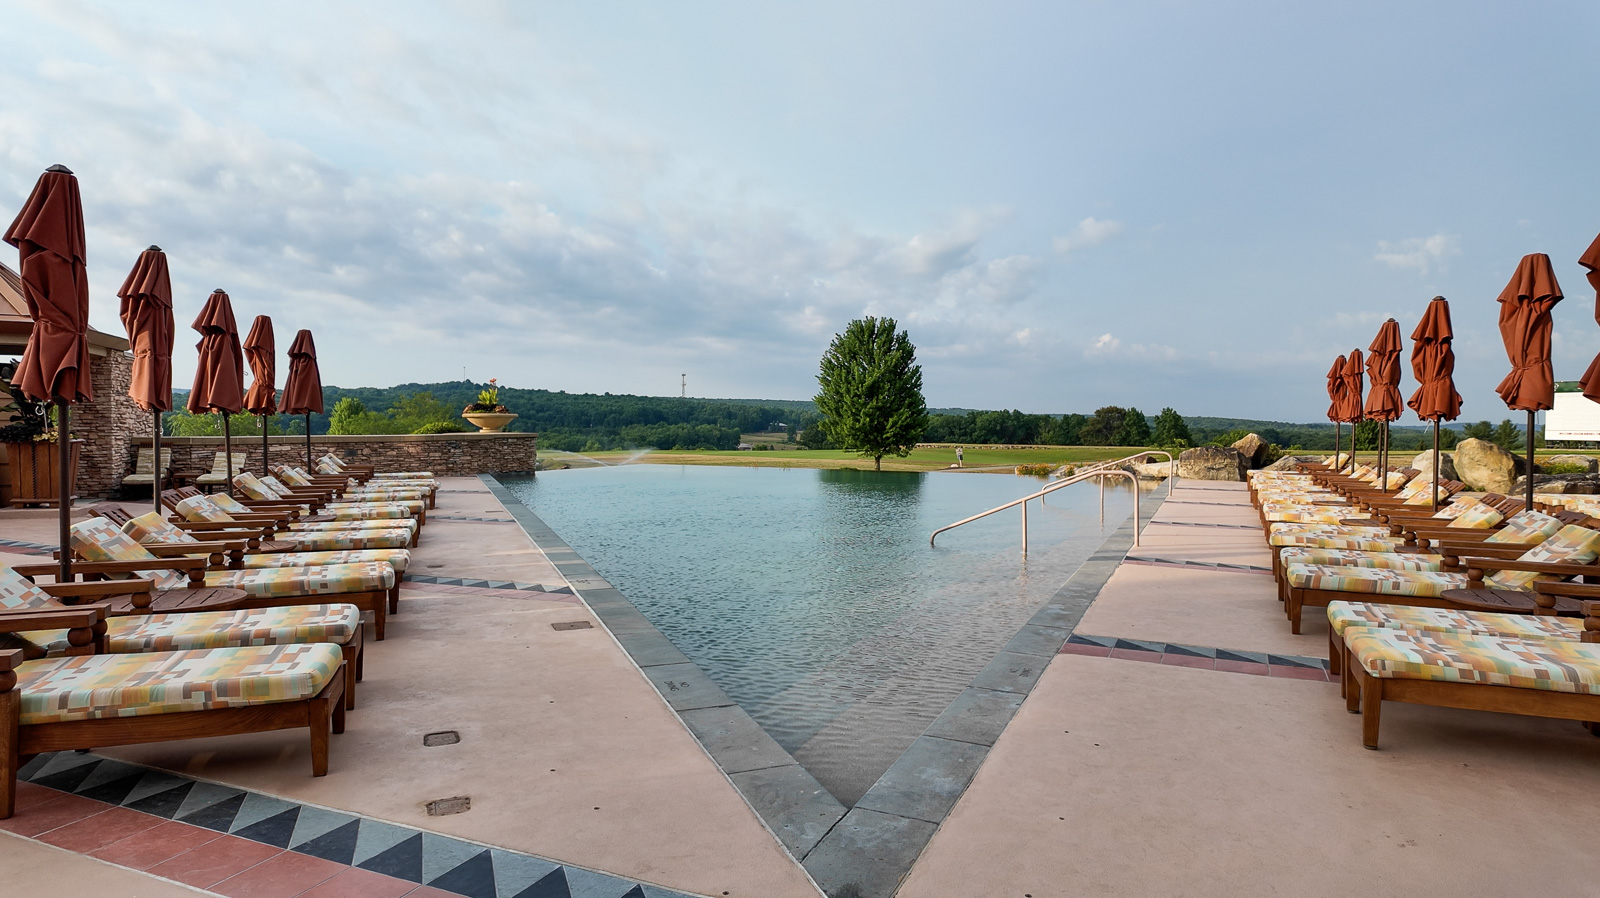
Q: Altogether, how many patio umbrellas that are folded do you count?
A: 11